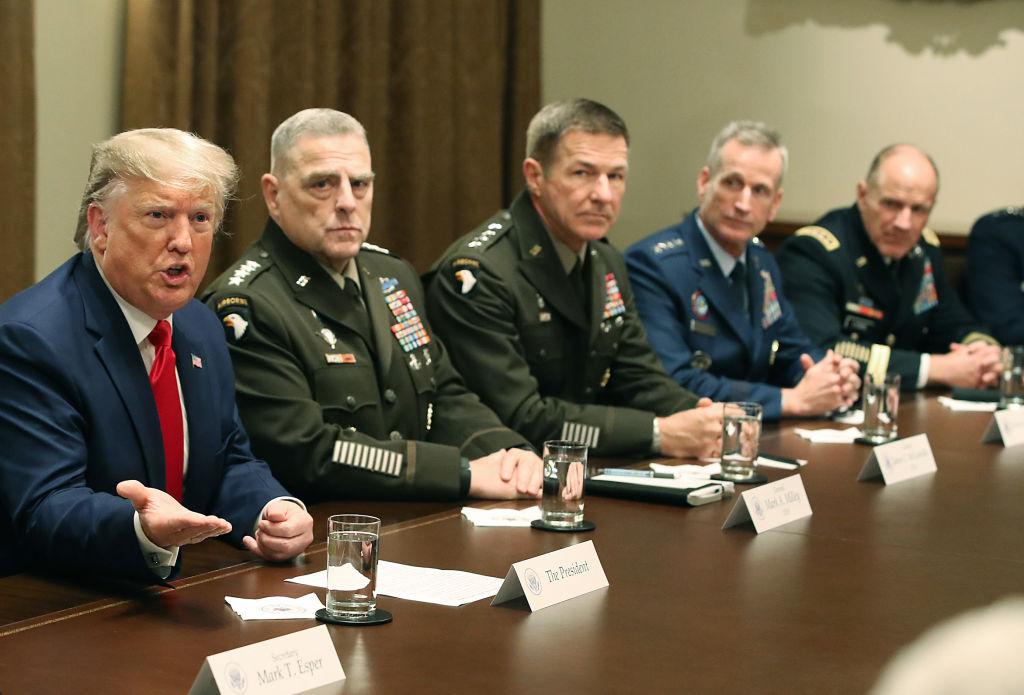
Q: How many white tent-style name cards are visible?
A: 5